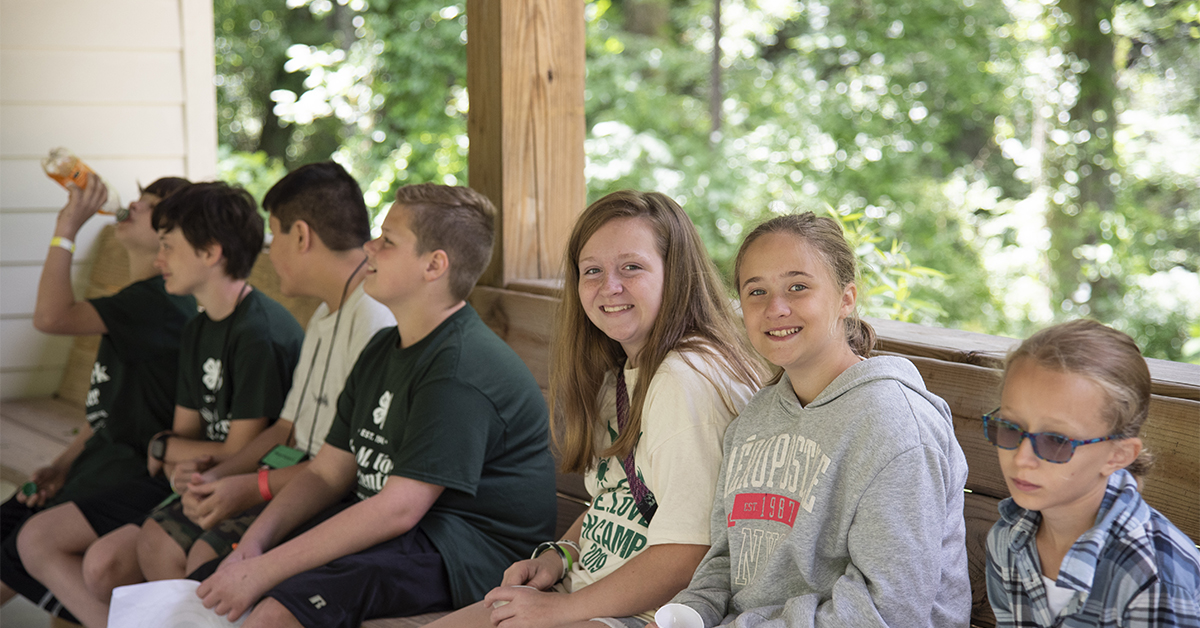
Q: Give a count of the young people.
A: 7